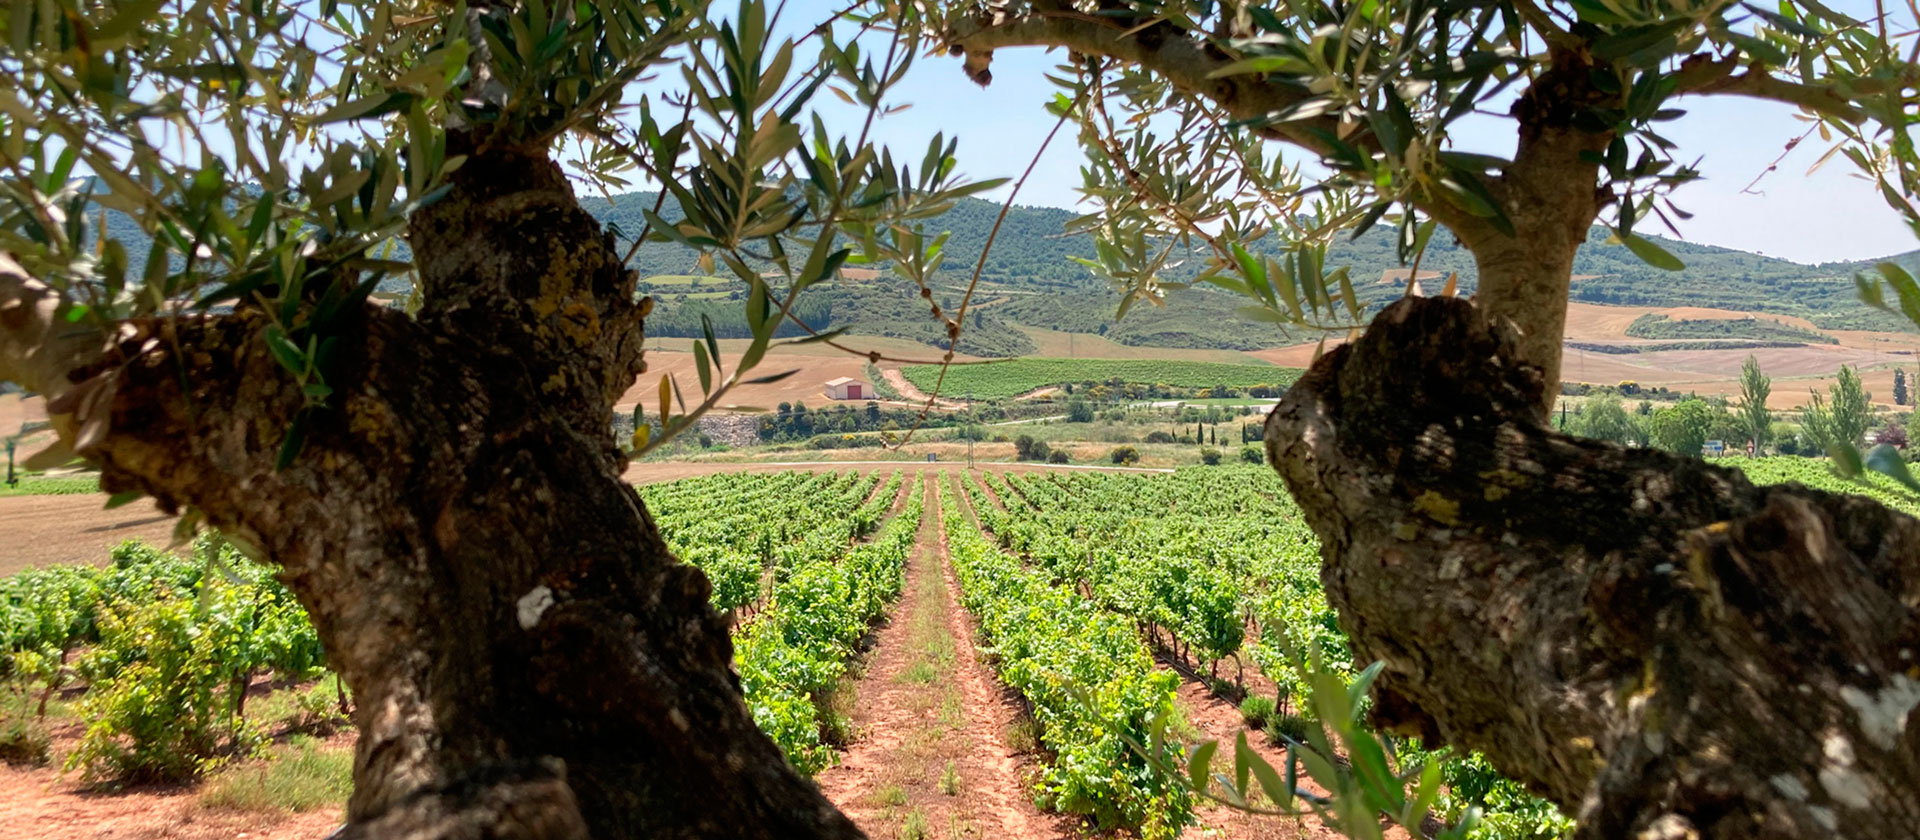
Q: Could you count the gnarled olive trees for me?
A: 2